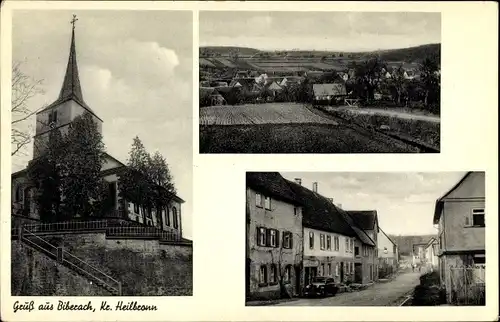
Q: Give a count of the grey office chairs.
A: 0